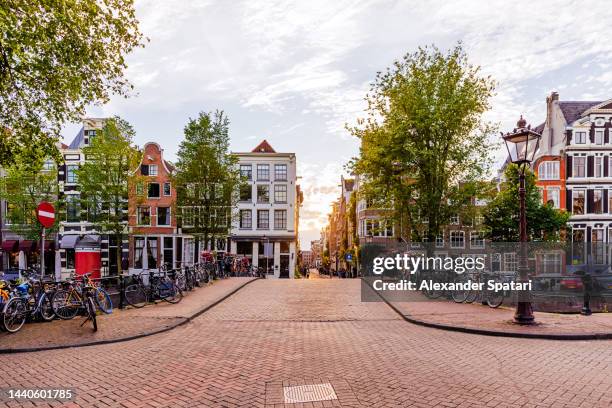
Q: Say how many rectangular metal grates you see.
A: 1